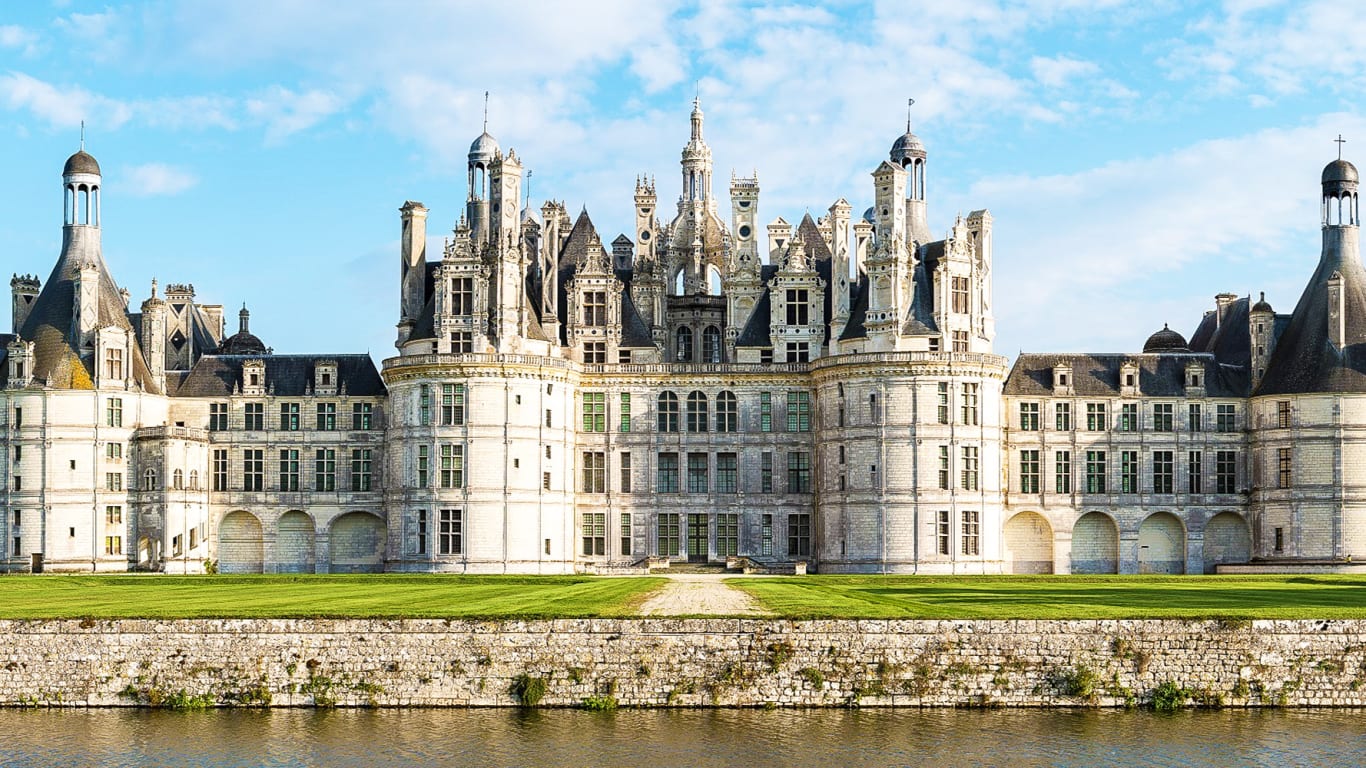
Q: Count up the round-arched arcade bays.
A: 7